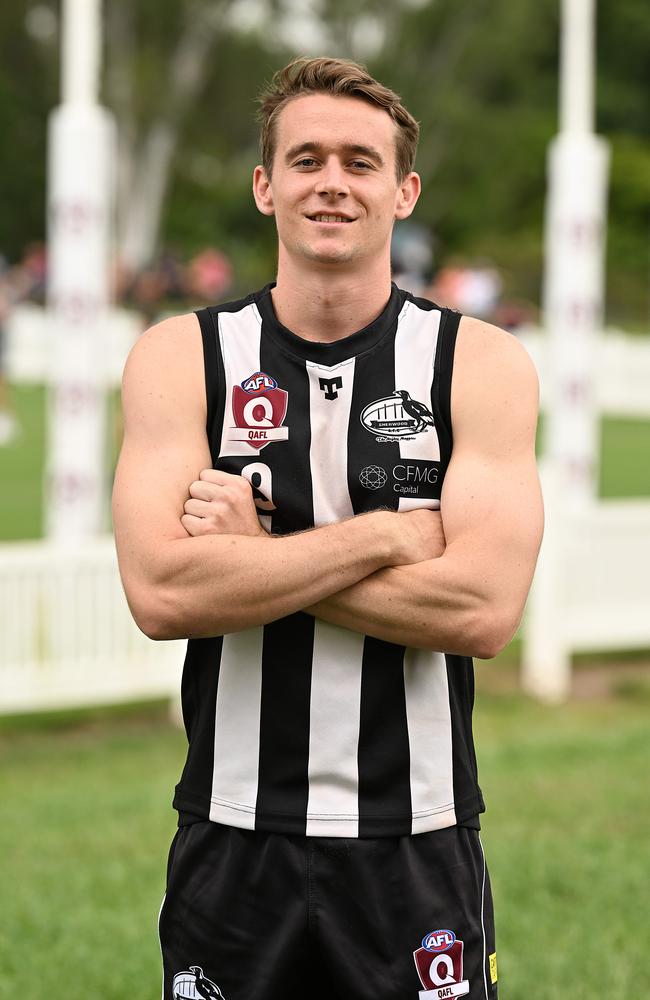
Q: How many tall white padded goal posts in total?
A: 2